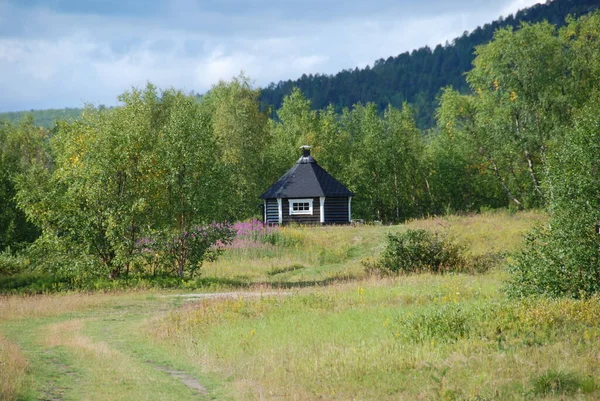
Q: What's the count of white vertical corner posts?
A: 4